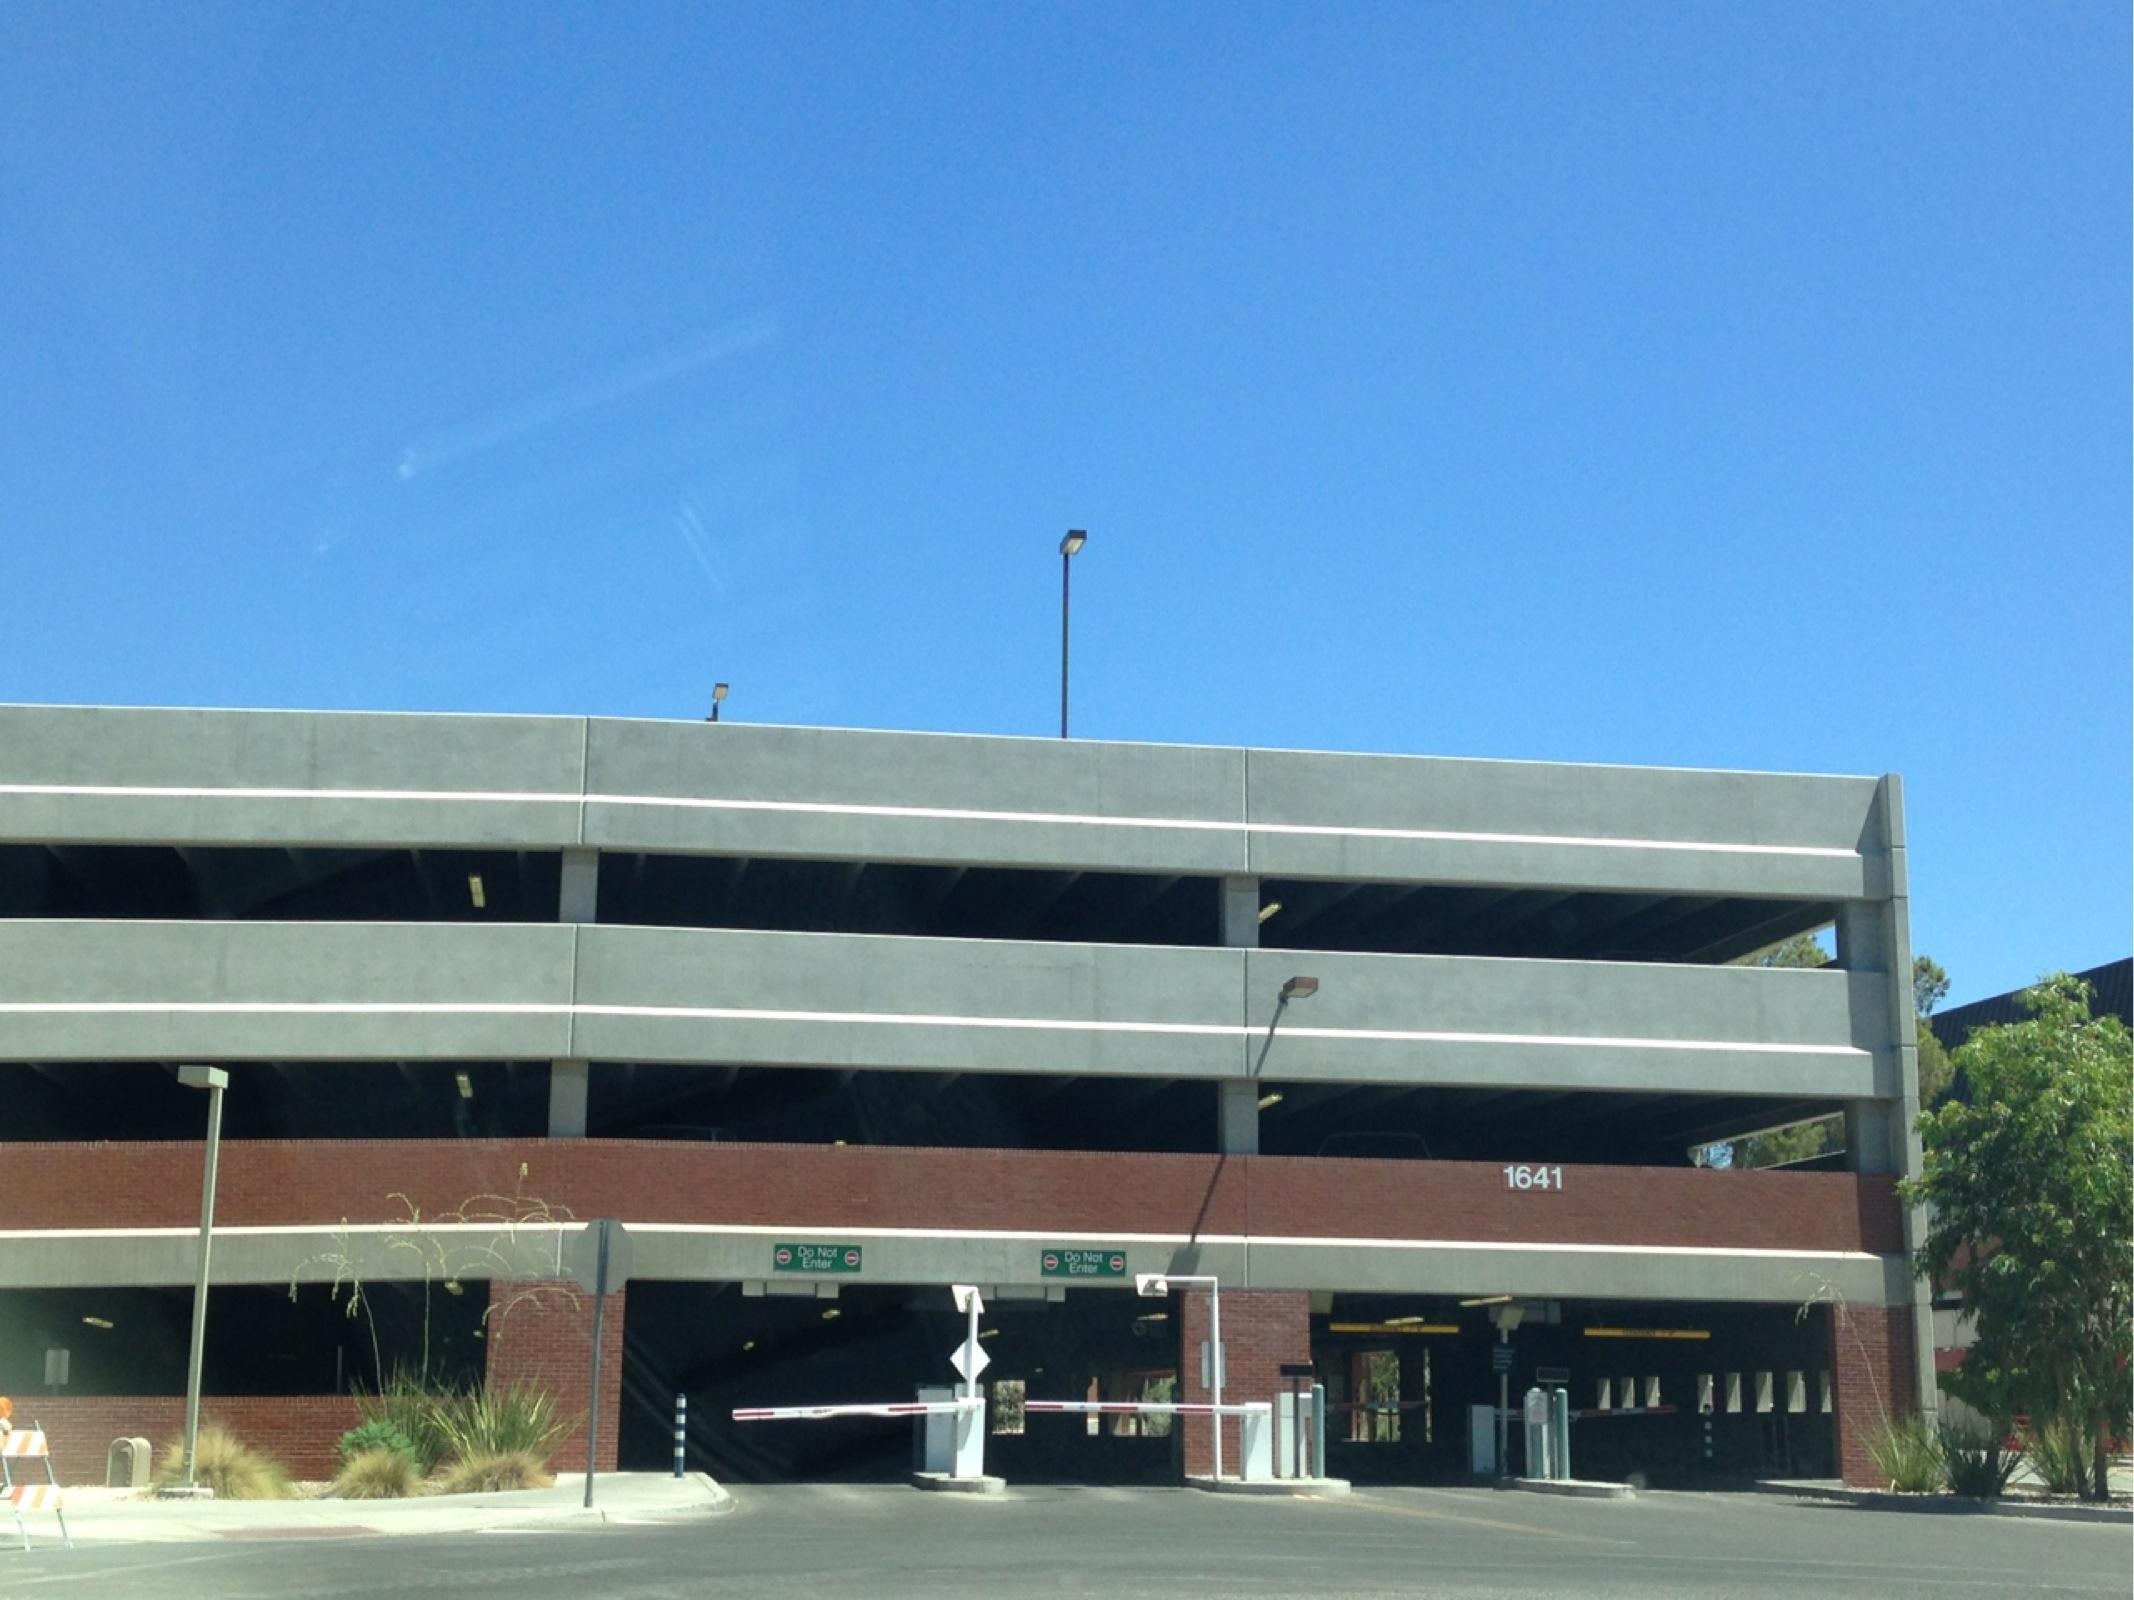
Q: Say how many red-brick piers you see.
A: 3